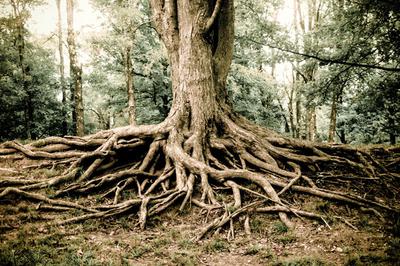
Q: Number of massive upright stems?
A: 1